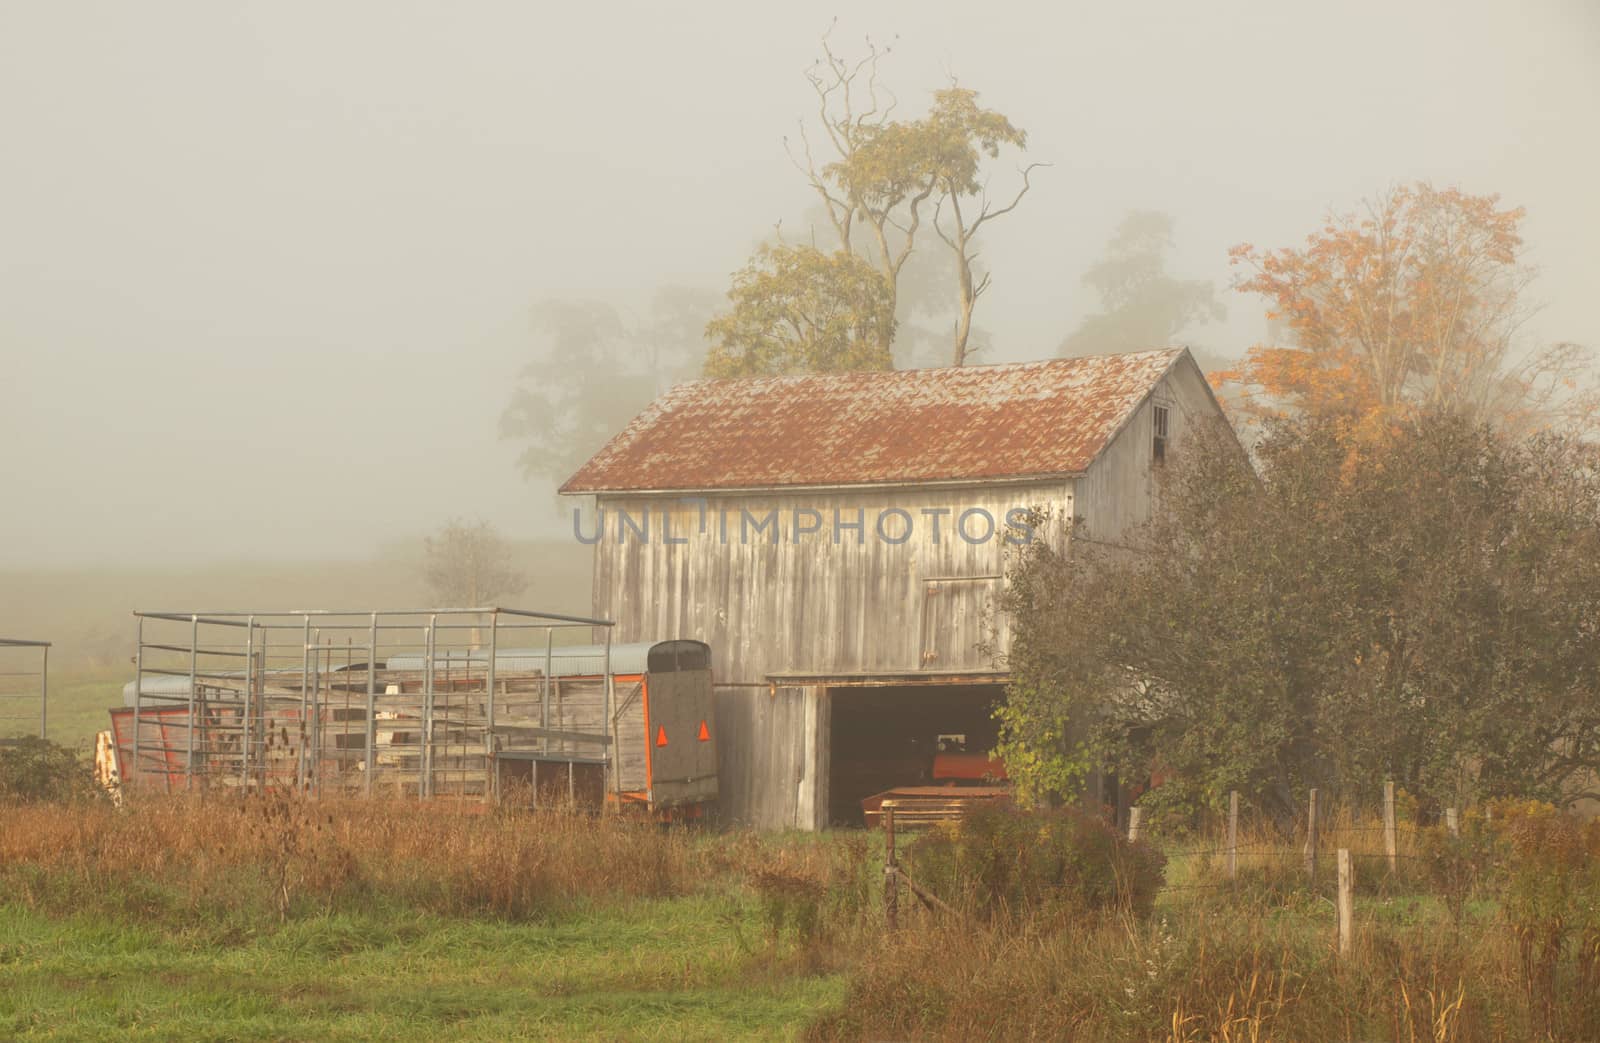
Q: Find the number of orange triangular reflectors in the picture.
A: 2